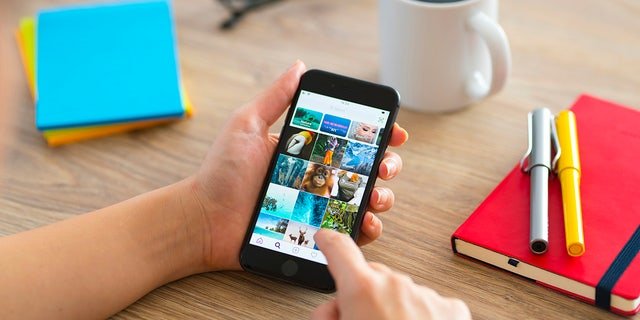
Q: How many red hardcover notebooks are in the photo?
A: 1